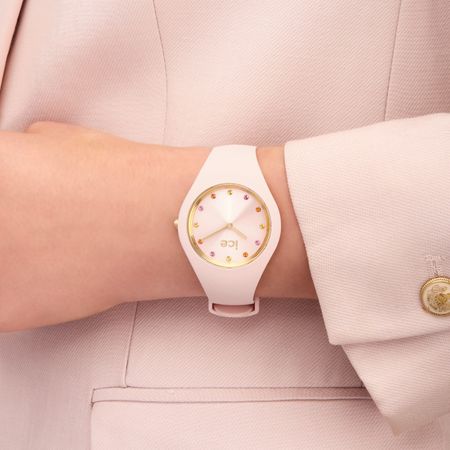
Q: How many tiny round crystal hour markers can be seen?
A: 12